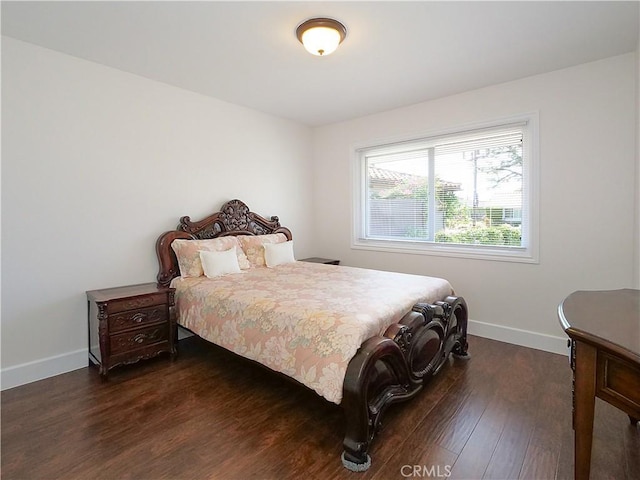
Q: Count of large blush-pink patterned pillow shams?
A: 2